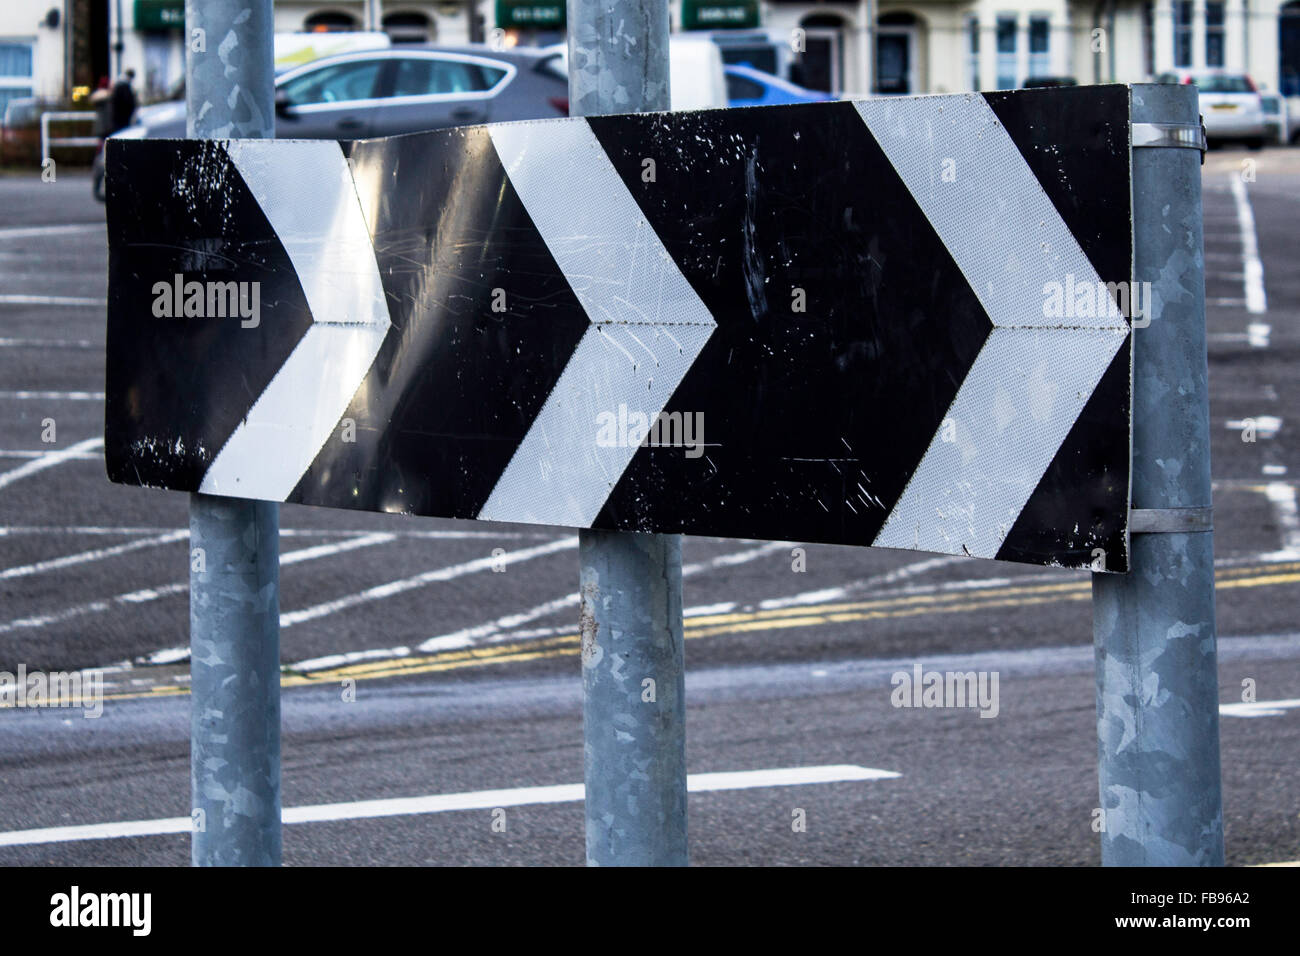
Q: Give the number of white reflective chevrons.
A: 3